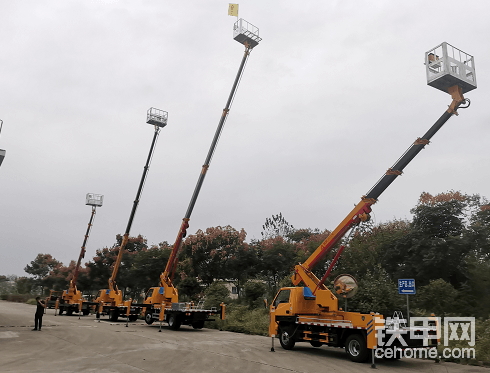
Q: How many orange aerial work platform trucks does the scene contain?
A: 4